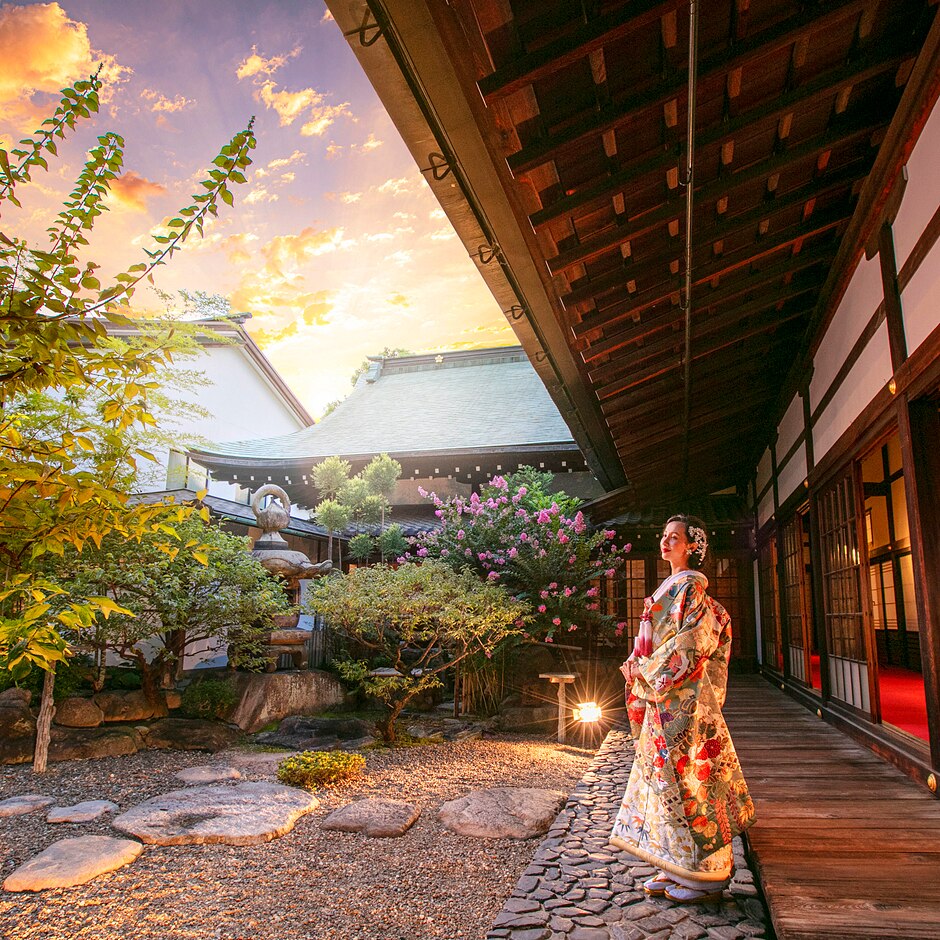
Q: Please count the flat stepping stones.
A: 7